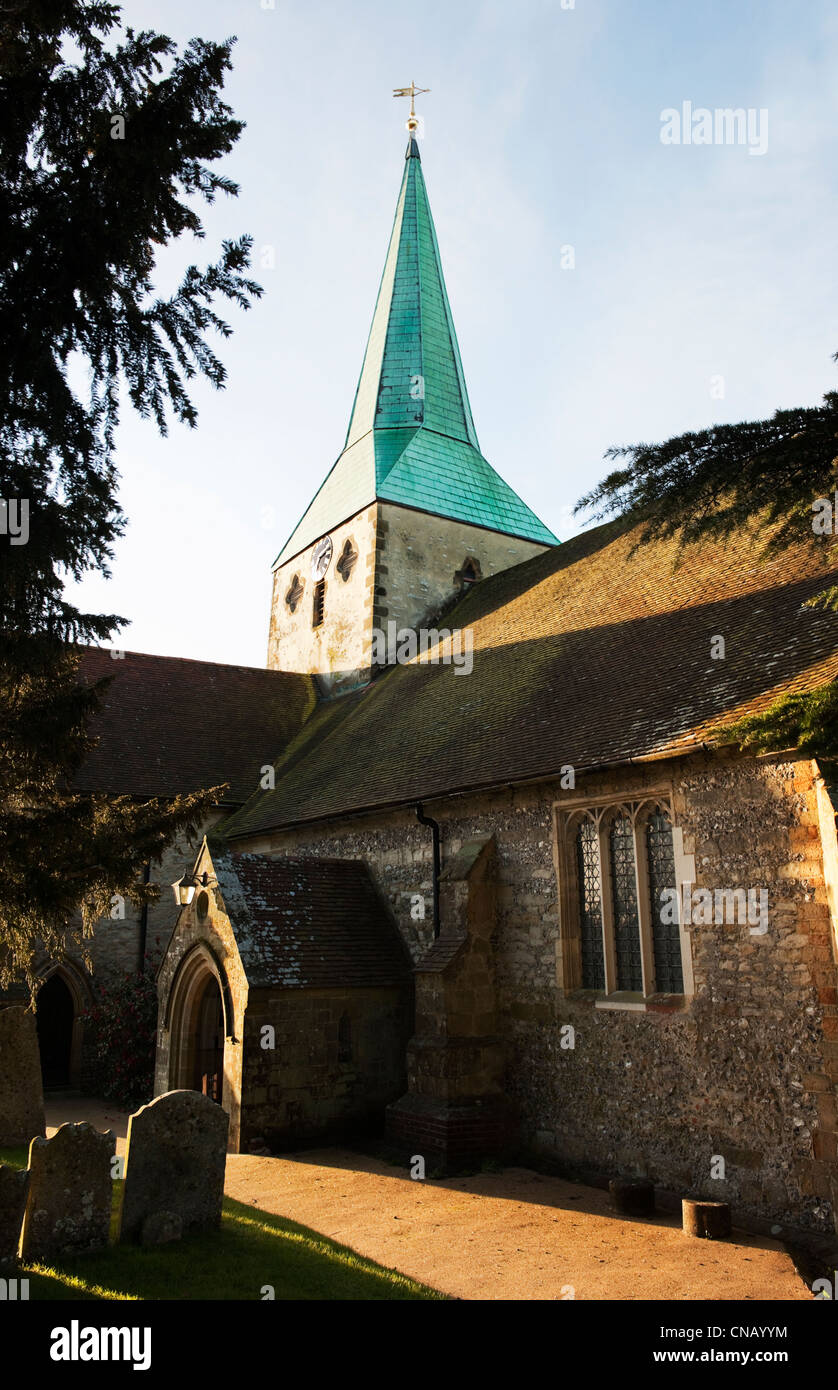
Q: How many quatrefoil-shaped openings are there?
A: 2